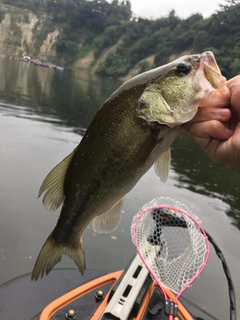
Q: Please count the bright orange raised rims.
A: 2